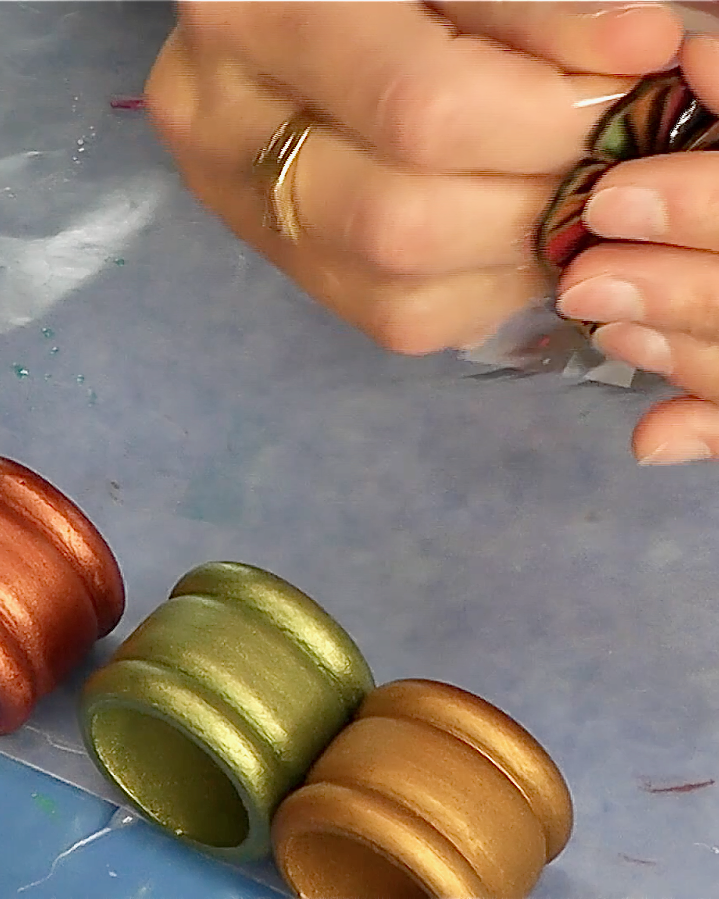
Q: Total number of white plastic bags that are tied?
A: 0